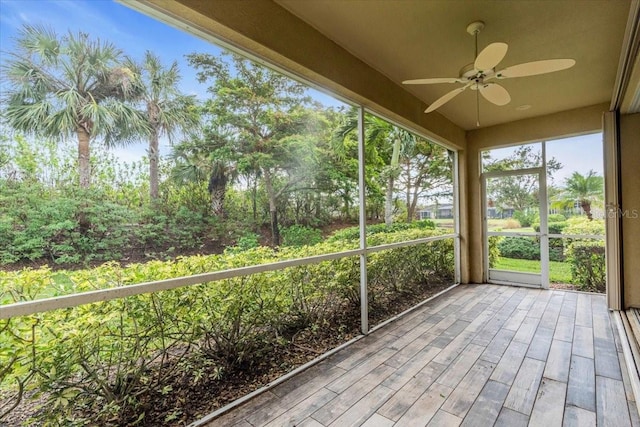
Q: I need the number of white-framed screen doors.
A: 1